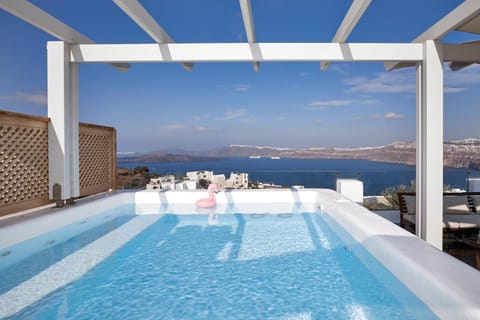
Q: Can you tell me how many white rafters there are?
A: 5